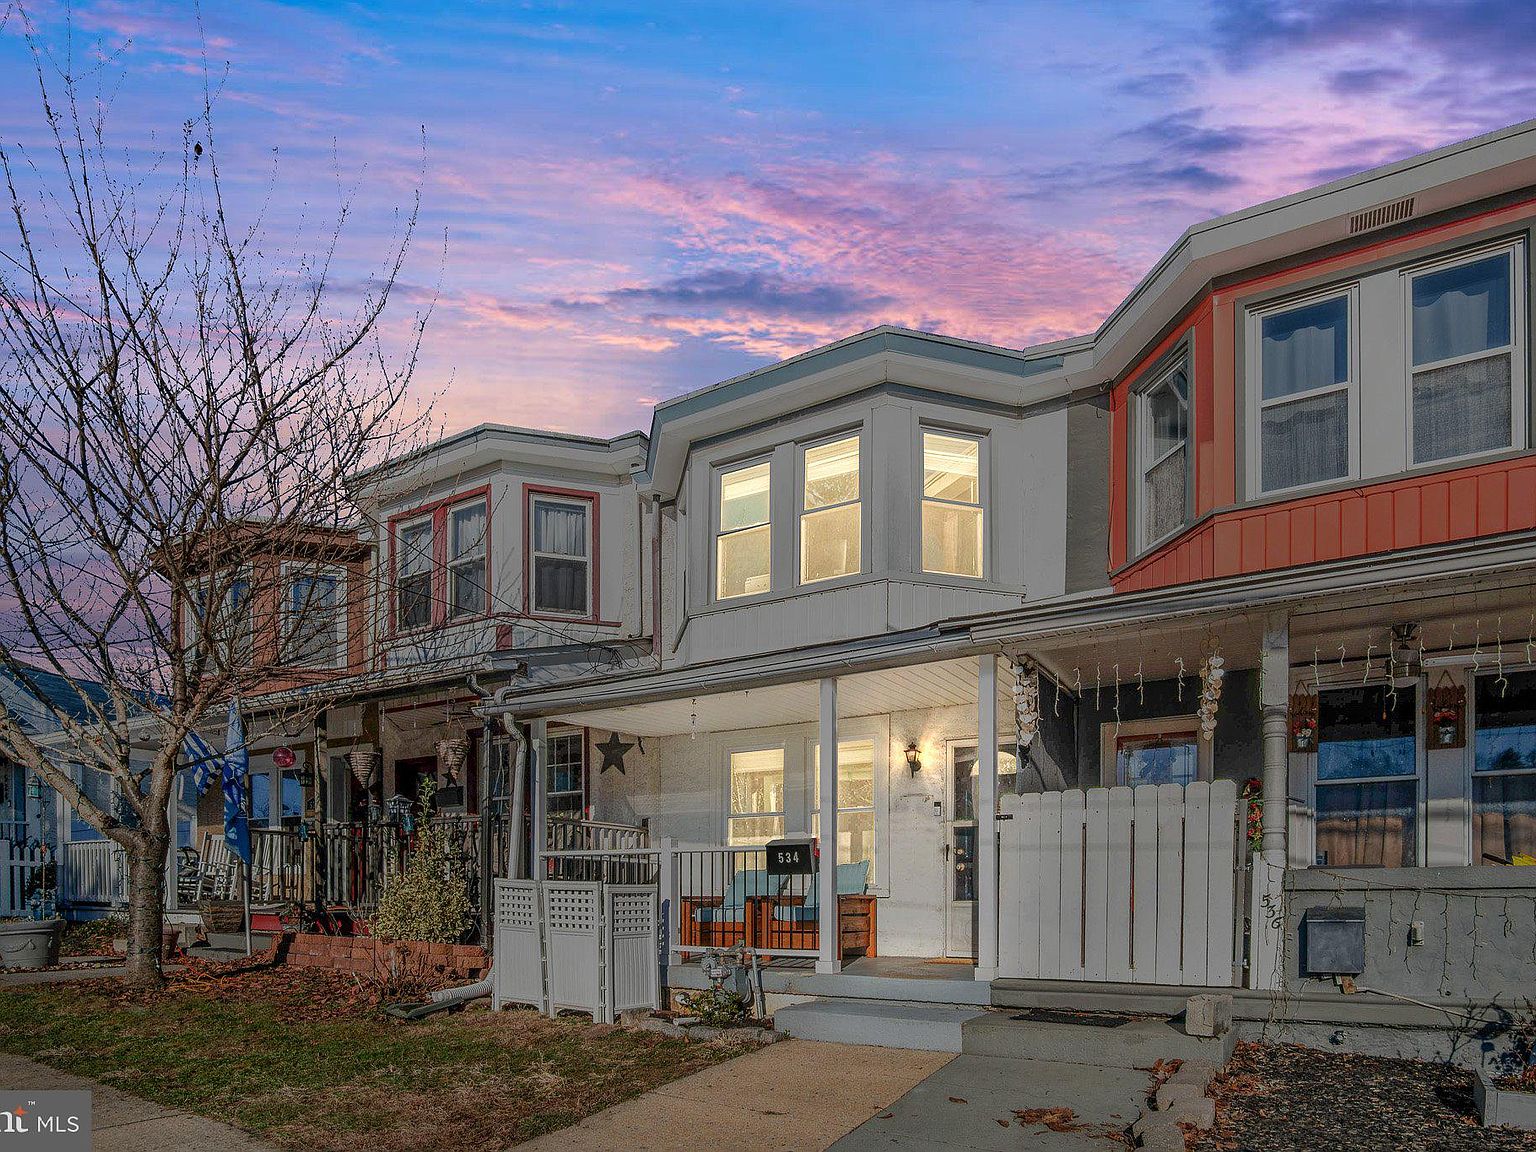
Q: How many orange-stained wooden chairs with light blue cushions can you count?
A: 2